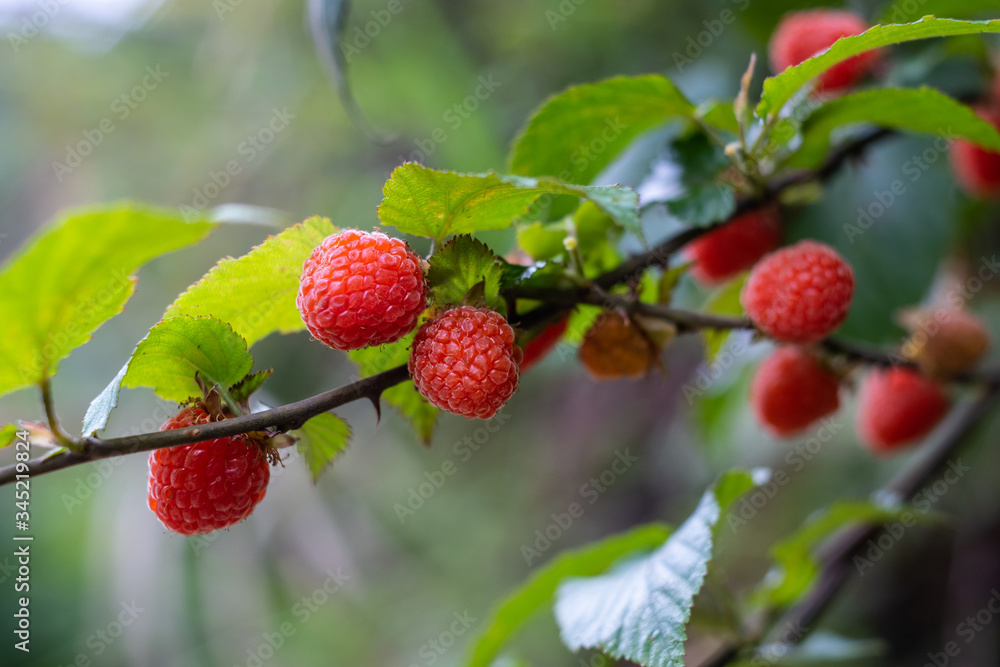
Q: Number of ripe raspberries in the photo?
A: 10